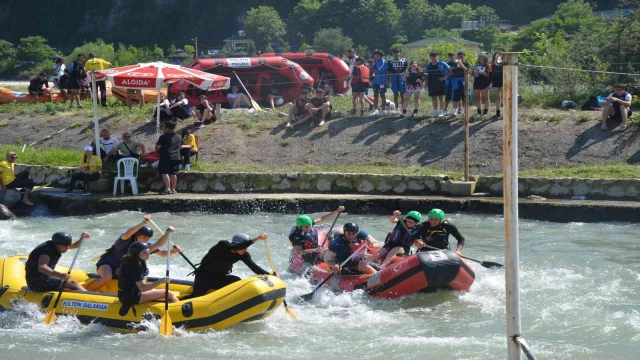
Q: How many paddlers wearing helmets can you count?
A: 8